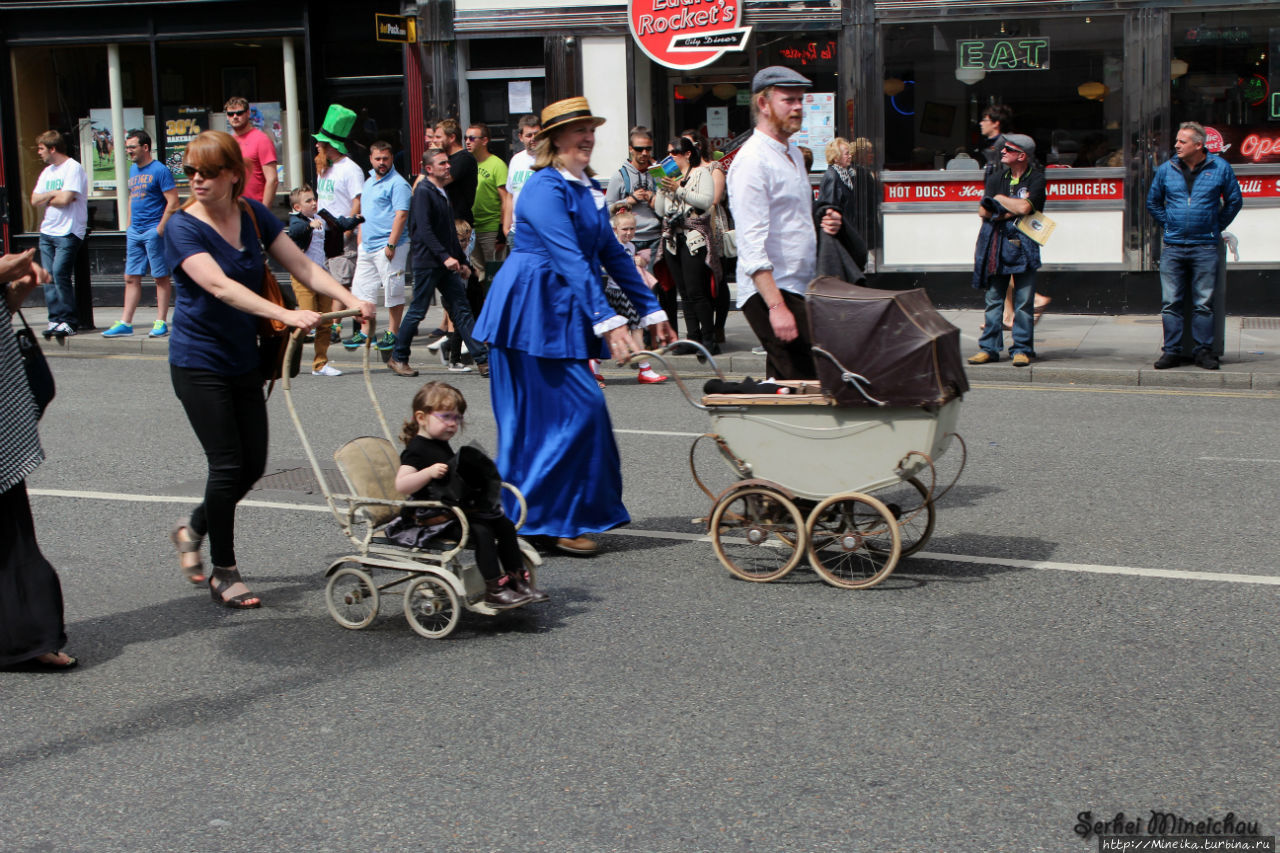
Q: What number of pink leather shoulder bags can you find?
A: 0